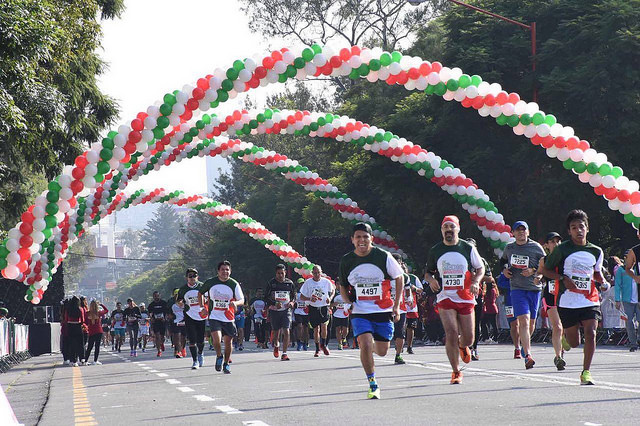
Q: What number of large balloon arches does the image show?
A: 4